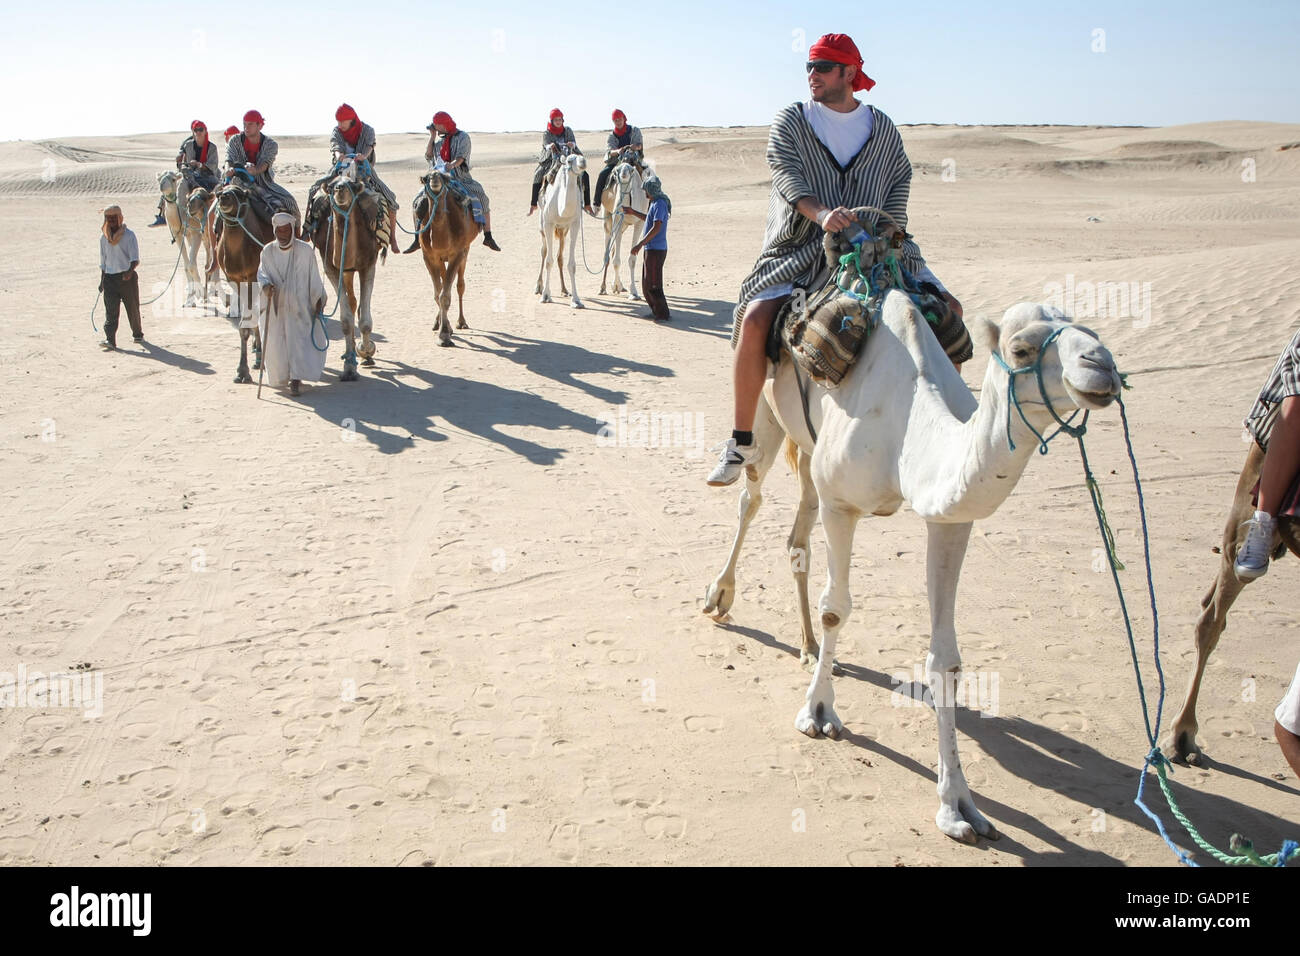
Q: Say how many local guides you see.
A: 3